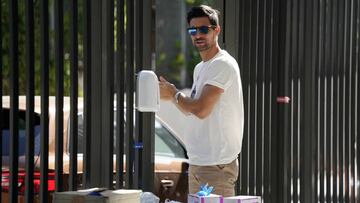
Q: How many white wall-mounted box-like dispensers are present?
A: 1